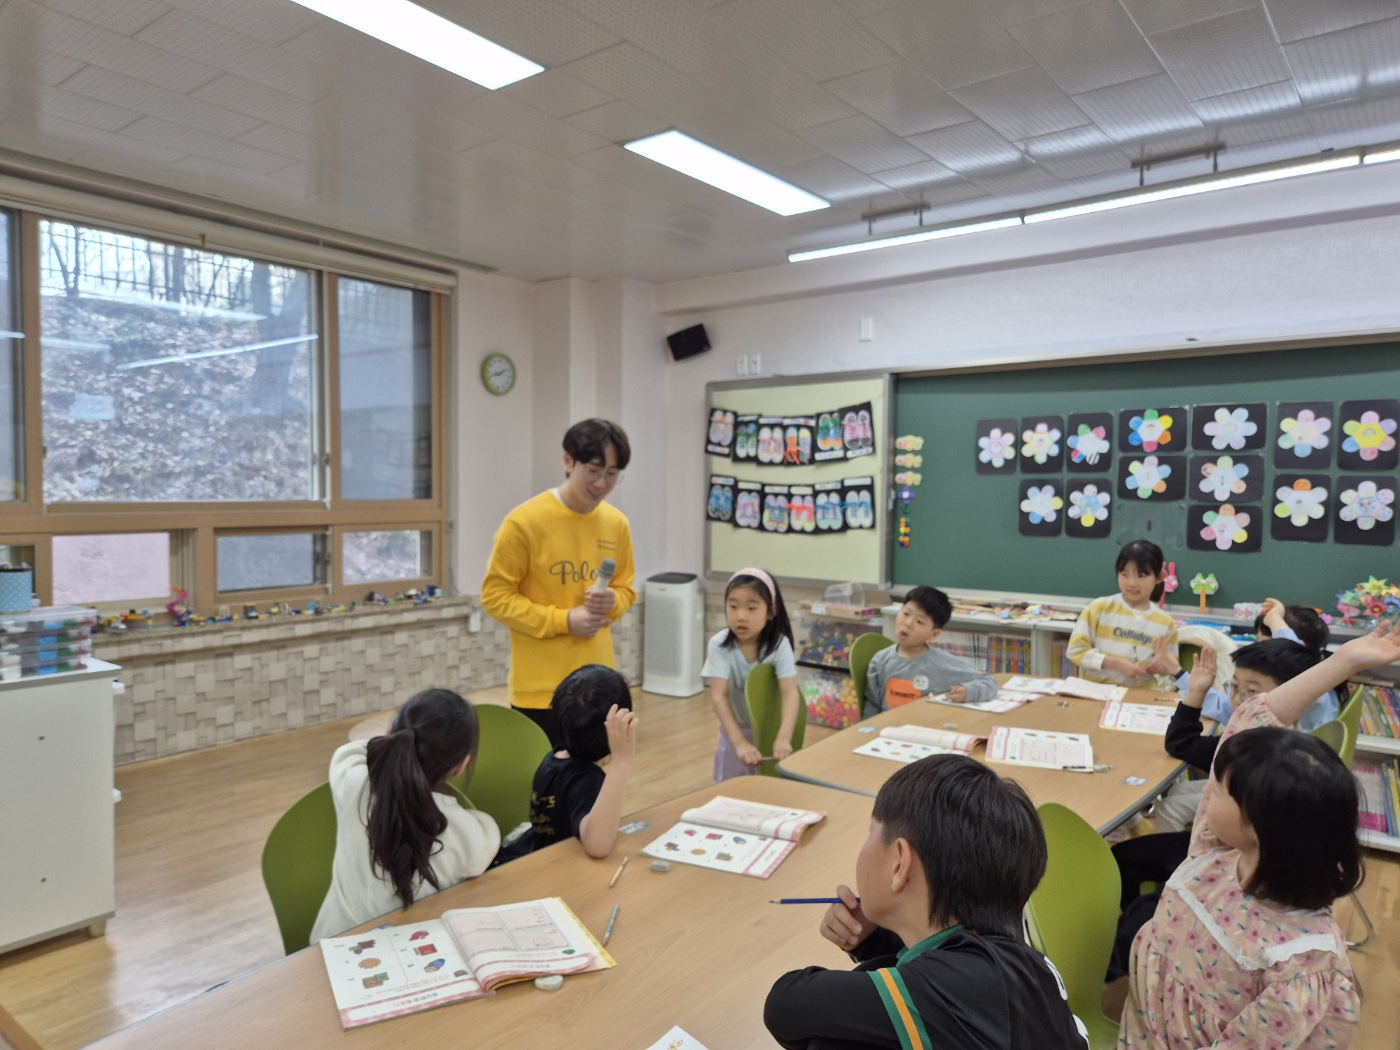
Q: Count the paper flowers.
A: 14